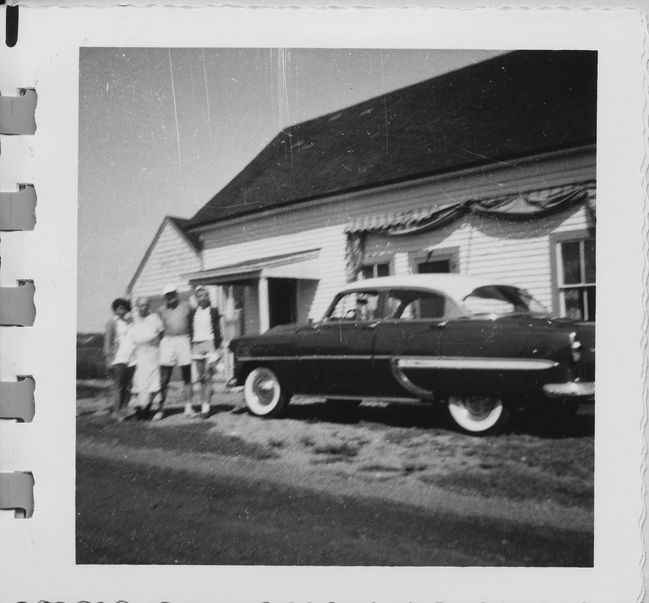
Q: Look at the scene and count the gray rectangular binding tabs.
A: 5